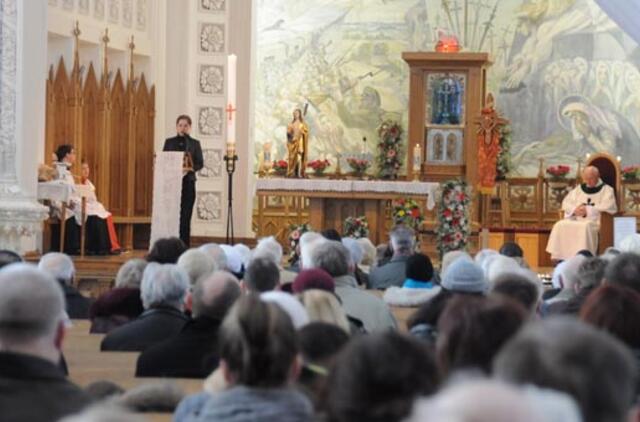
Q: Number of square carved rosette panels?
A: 6